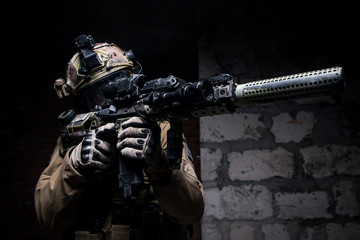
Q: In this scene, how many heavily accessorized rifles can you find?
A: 1